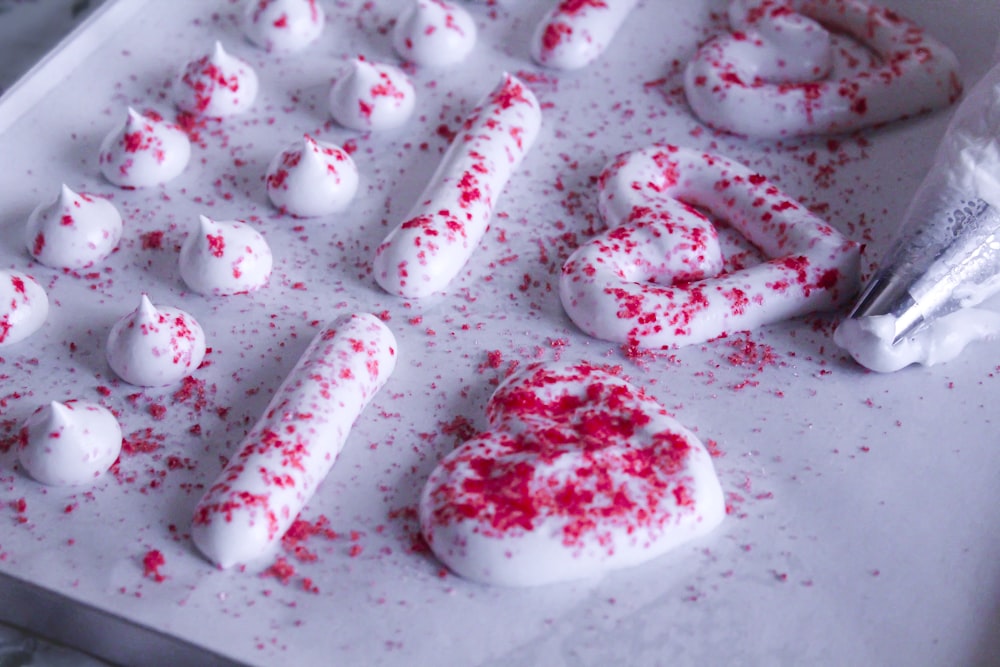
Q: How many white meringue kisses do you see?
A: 11